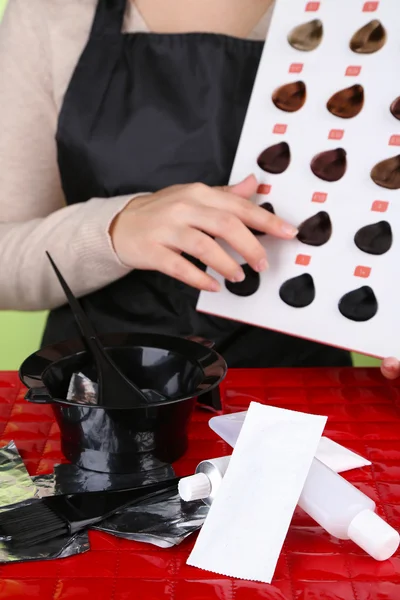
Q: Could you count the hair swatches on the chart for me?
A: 14